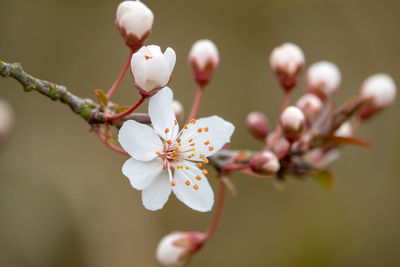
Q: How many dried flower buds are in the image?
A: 0